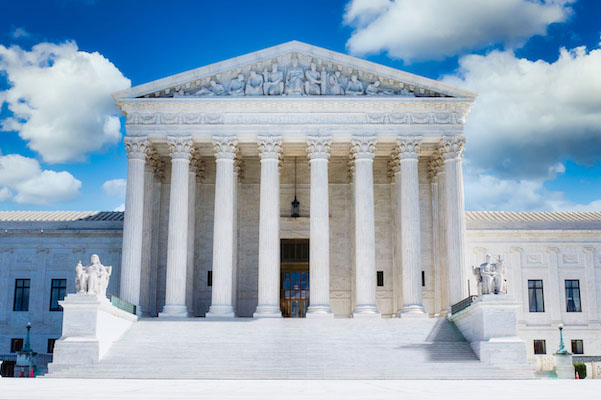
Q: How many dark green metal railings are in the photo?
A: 2